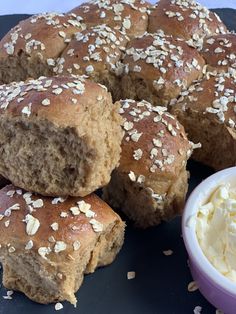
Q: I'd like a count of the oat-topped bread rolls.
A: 10